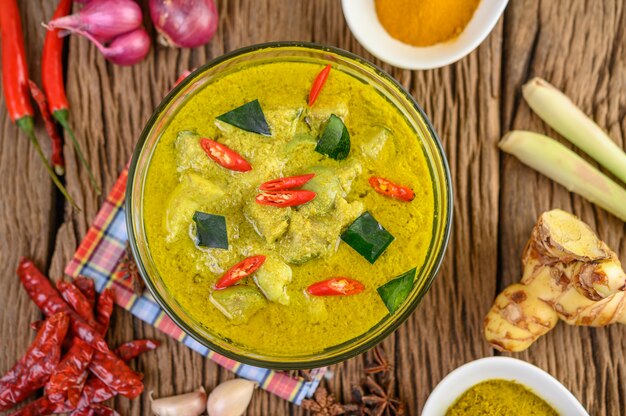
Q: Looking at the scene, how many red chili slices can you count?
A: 7